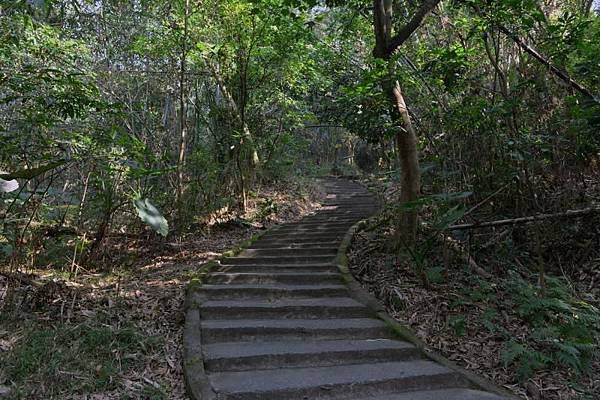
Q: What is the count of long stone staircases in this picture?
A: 1